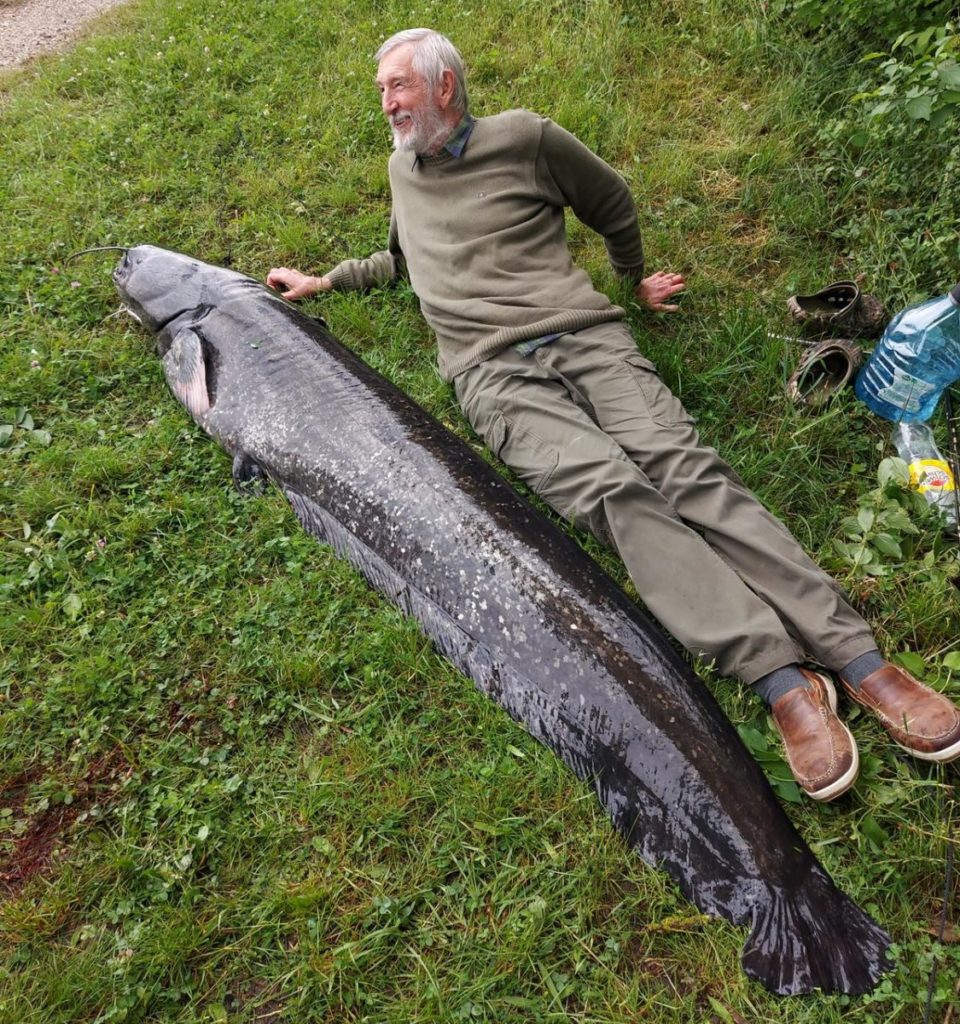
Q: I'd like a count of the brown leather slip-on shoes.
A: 2